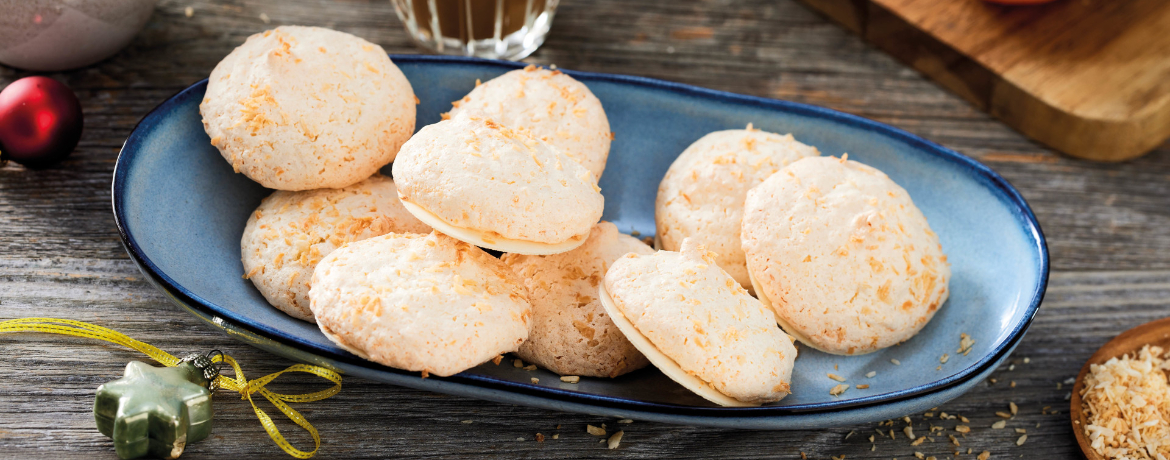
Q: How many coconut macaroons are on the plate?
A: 9